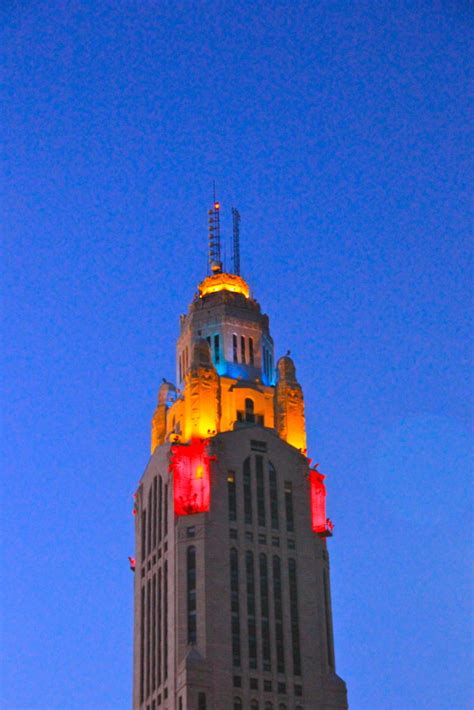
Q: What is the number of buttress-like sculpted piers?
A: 3